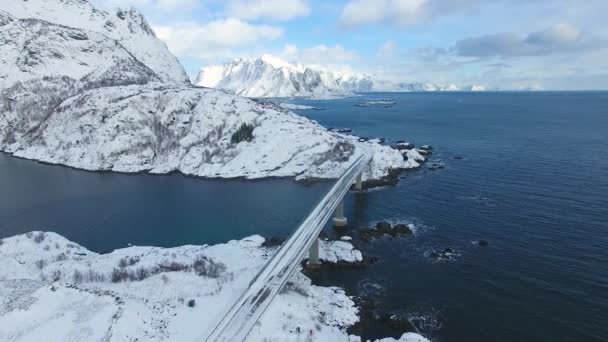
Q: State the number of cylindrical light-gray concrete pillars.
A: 3